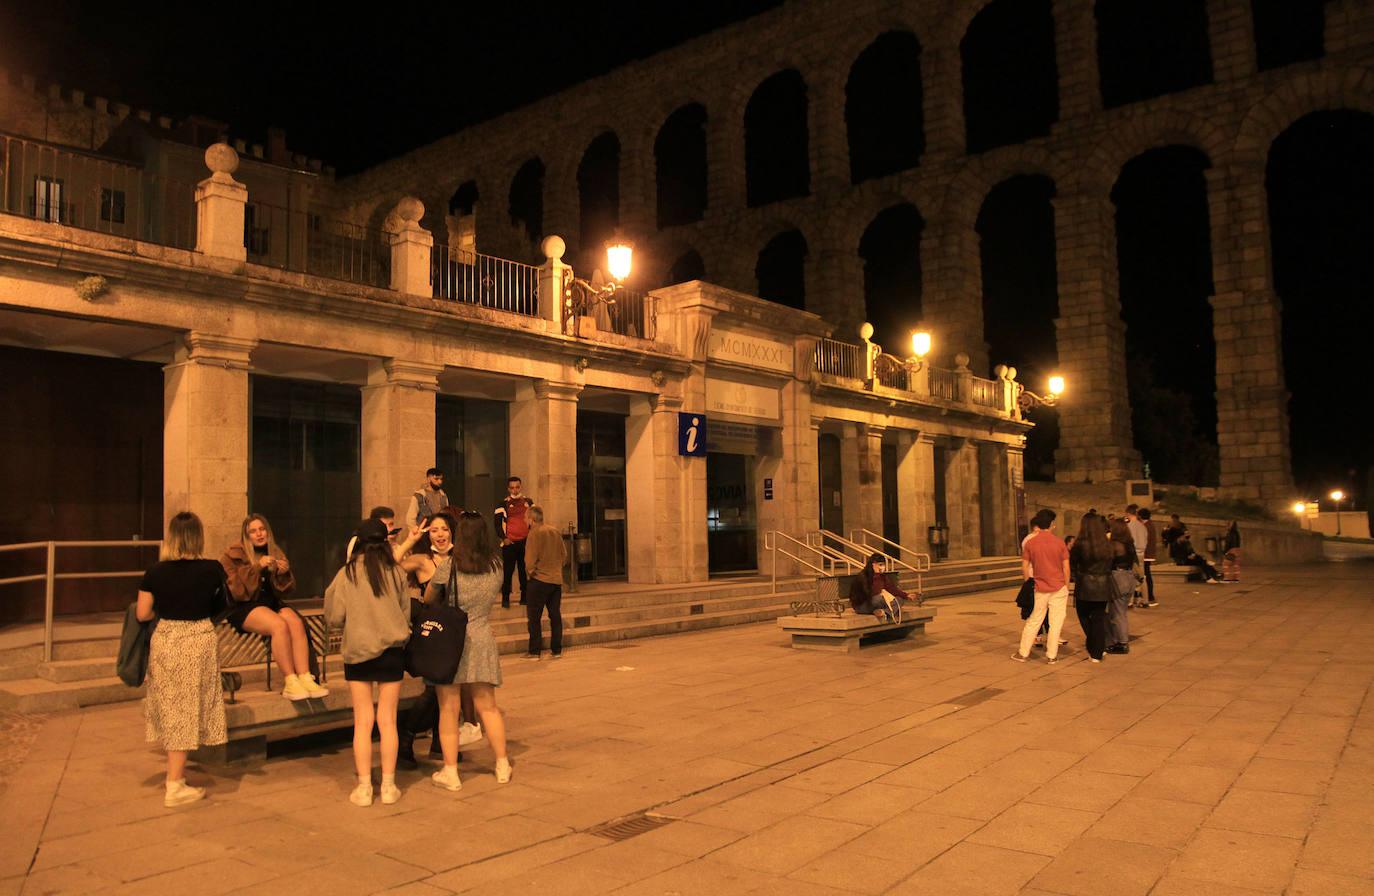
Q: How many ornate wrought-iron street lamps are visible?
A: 3